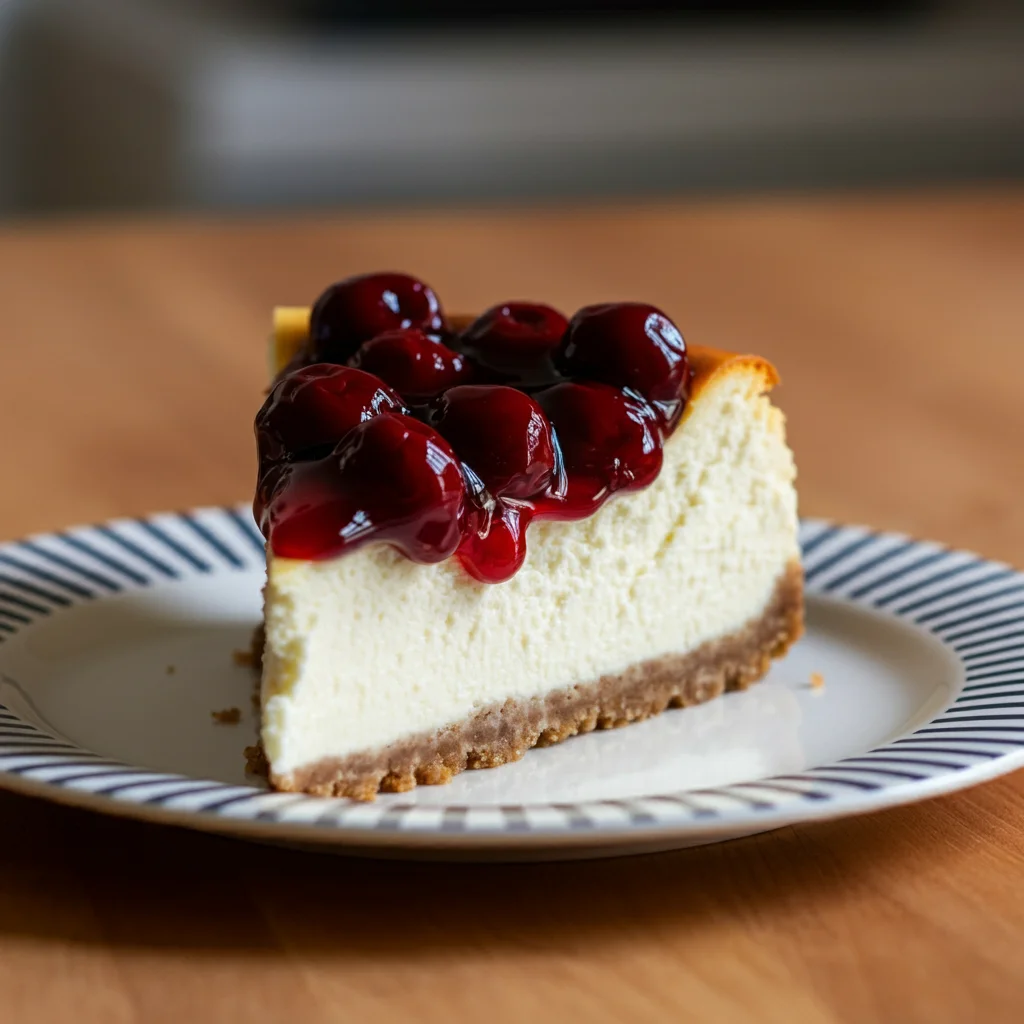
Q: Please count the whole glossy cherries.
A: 8